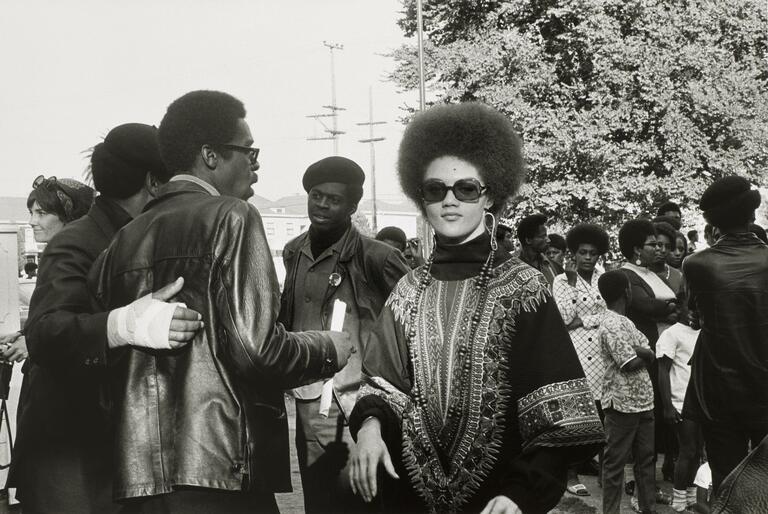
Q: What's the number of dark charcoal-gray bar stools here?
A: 0